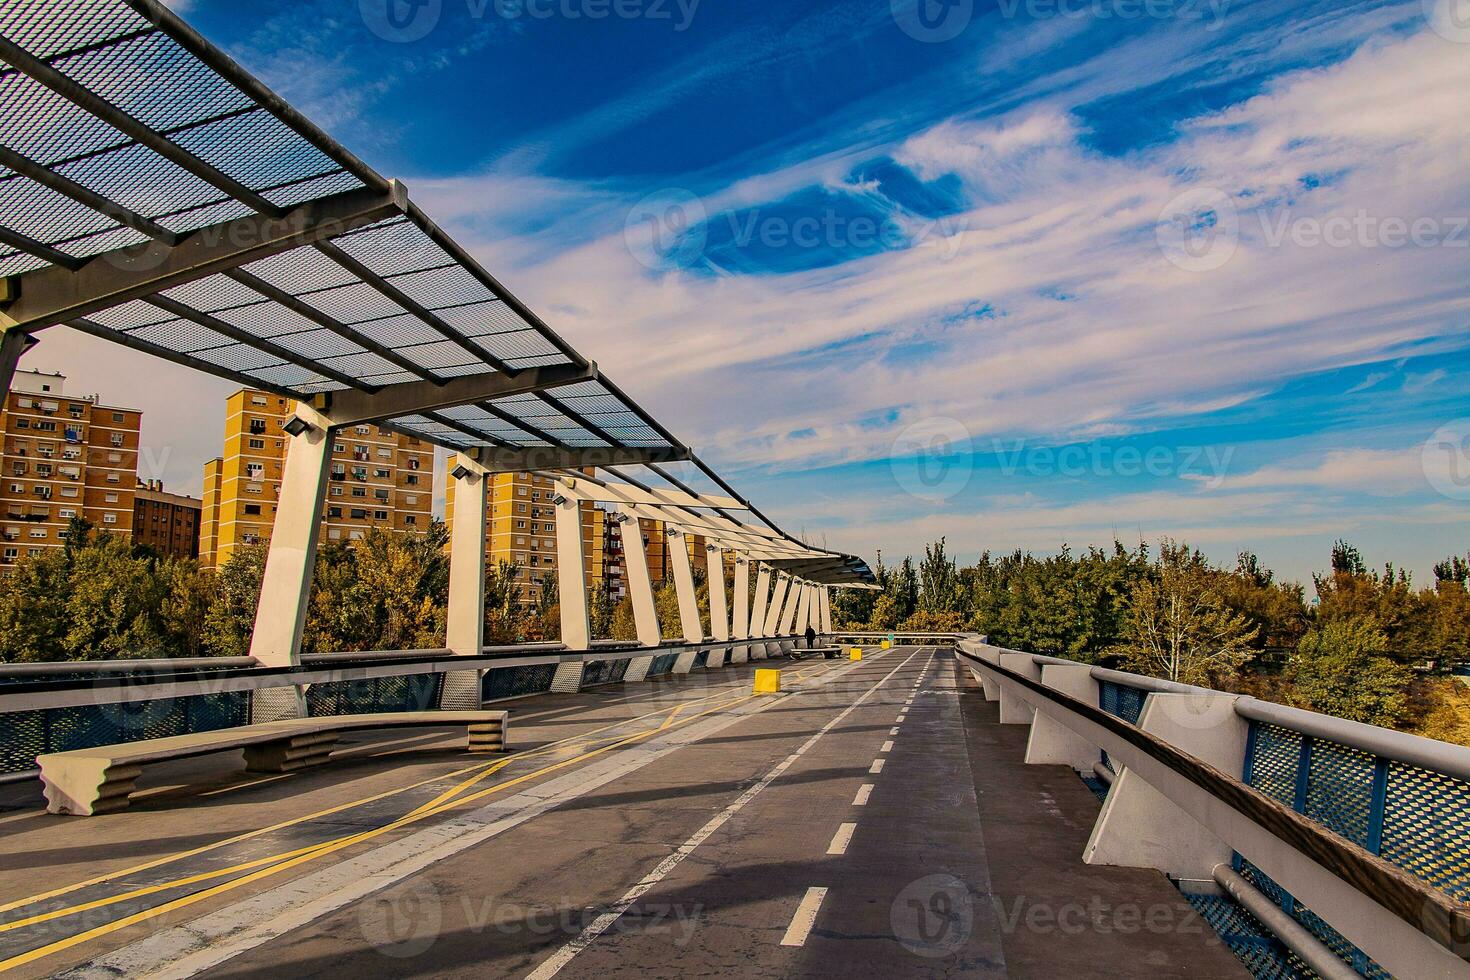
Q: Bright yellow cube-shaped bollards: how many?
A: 3